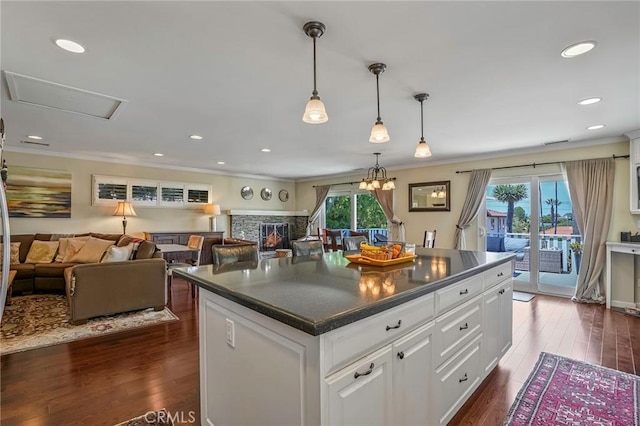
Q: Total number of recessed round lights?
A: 9